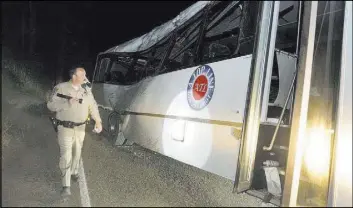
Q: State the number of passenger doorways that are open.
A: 1